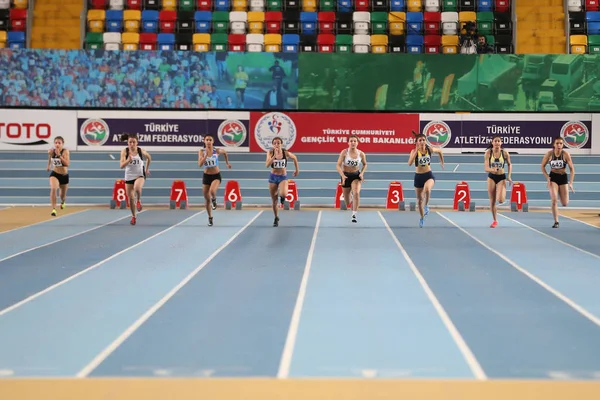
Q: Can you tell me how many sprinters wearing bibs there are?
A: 8